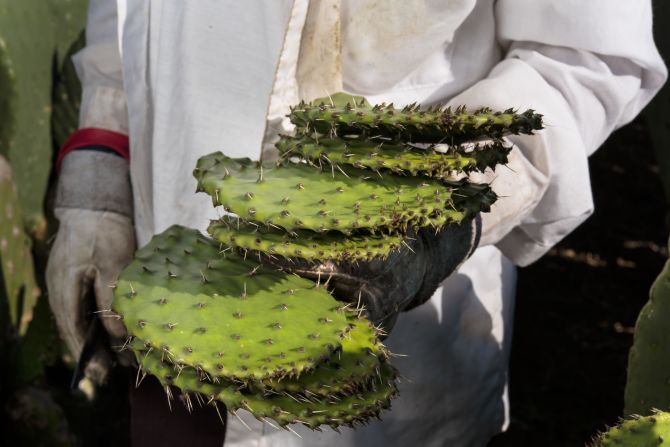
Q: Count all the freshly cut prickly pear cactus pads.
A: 7